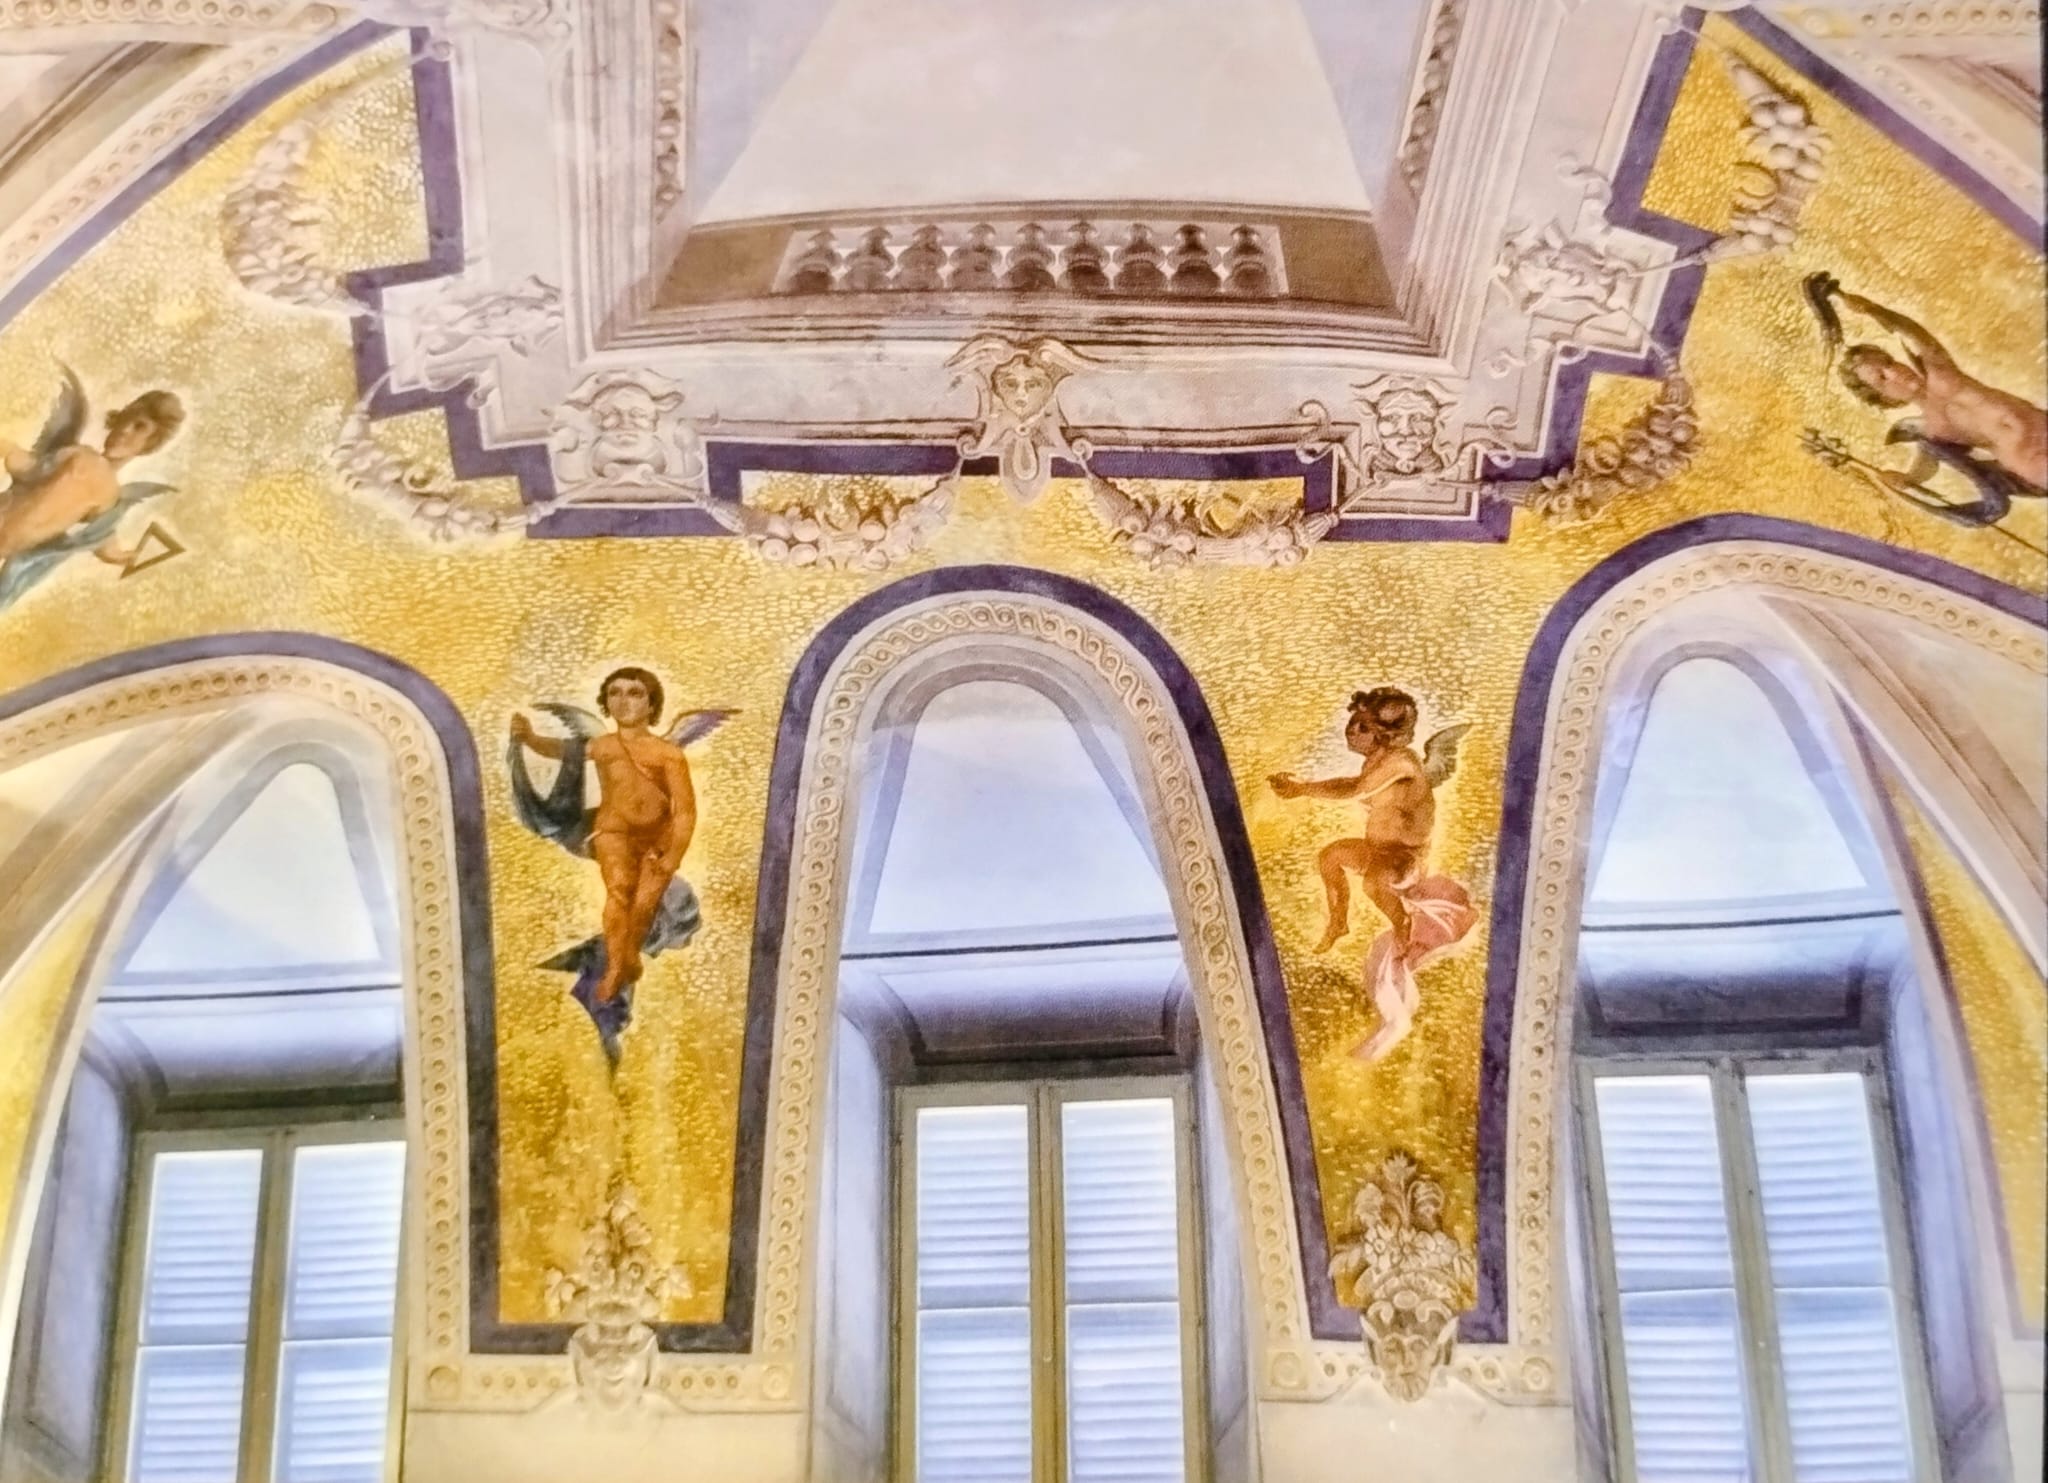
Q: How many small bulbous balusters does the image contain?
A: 9